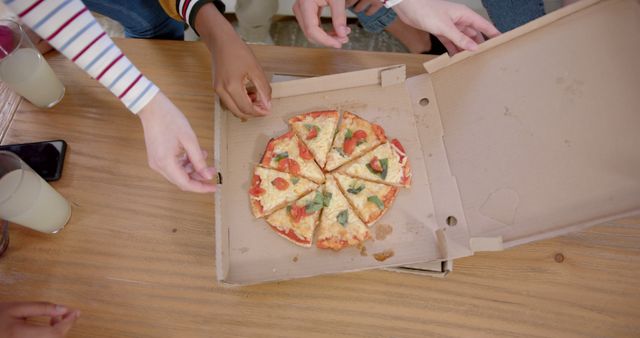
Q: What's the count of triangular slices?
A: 8